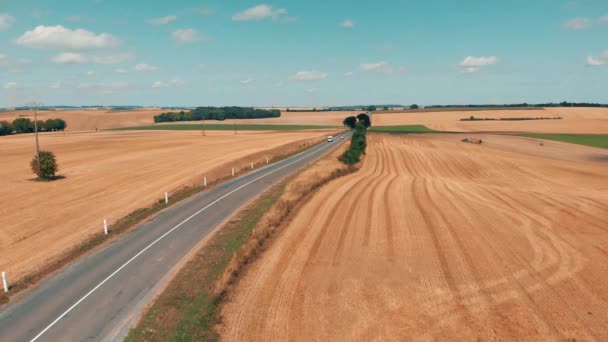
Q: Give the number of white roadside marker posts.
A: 7